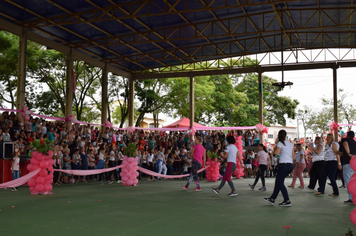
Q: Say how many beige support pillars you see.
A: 7